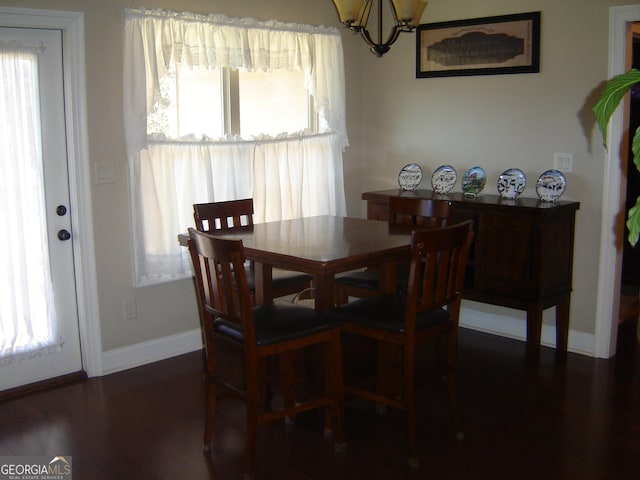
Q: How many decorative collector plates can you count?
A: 5